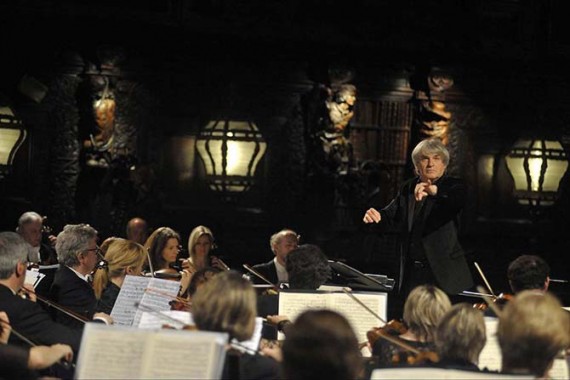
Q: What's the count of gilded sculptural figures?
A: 3